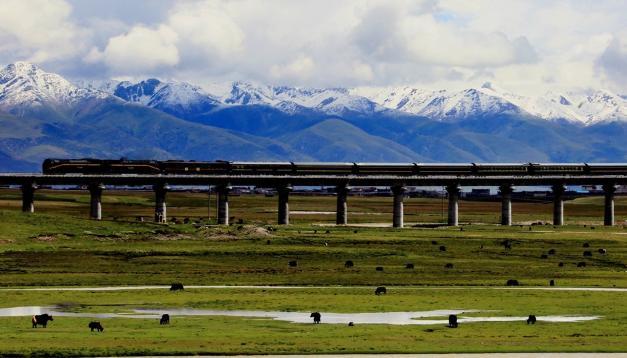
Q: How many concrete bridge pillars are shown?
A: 11